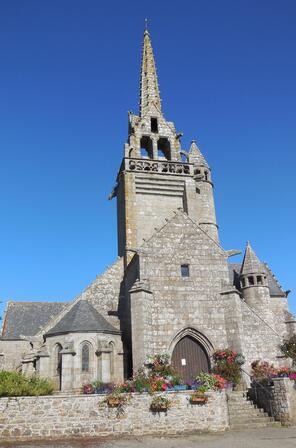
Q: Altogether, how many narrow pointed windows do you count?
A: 3